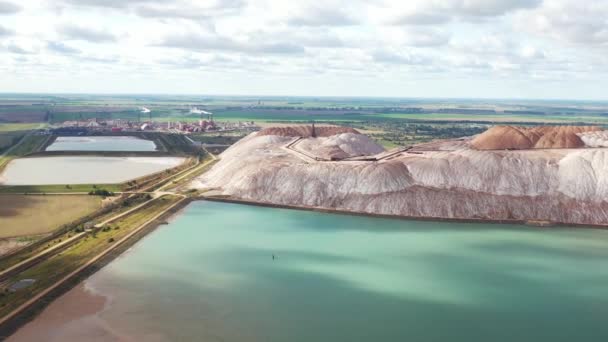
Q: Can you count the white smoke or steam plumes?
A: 2